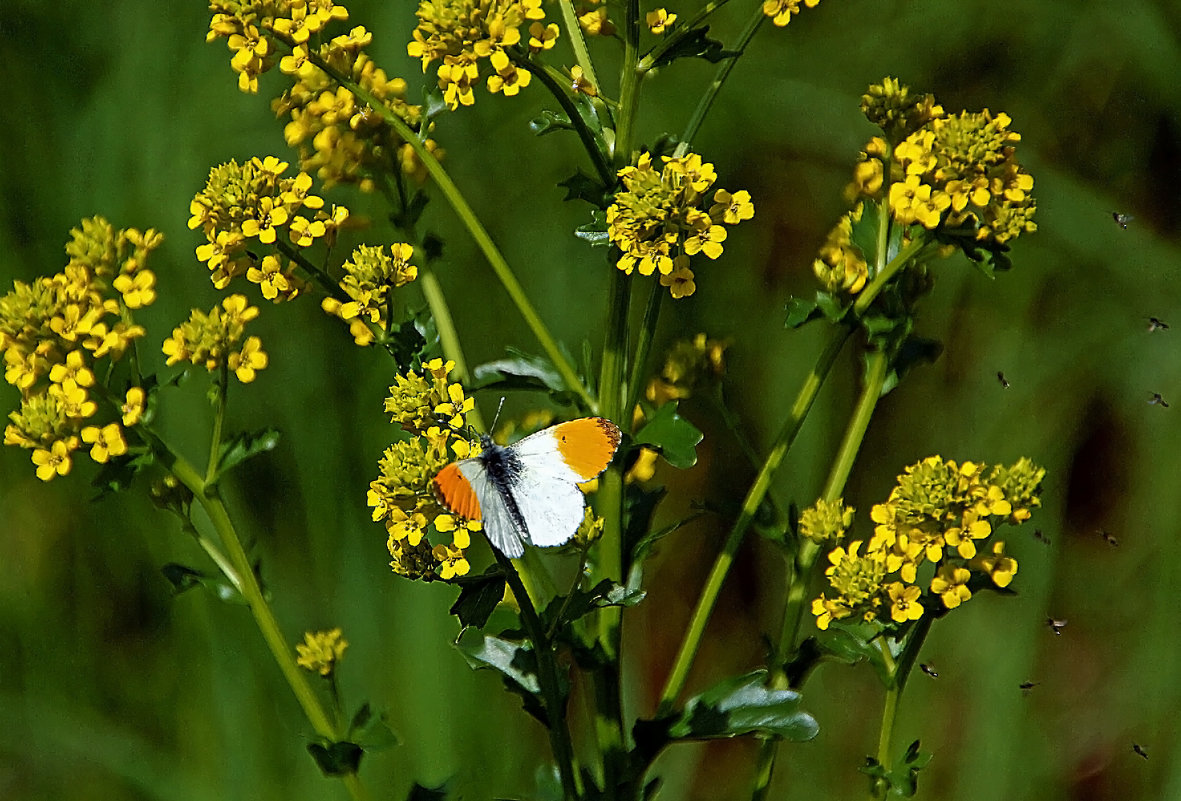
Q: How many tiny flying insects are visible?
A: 10